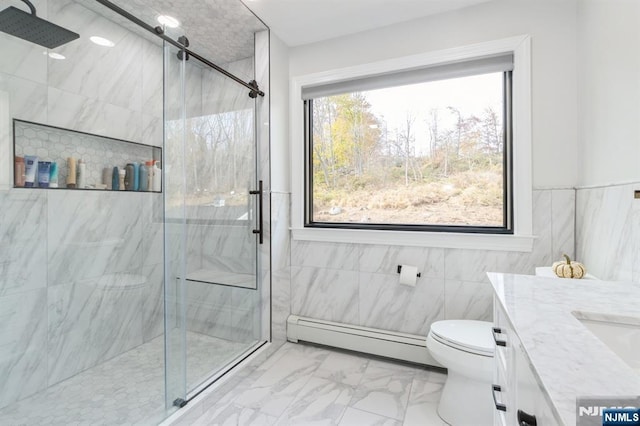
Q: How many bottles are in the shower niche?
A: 14